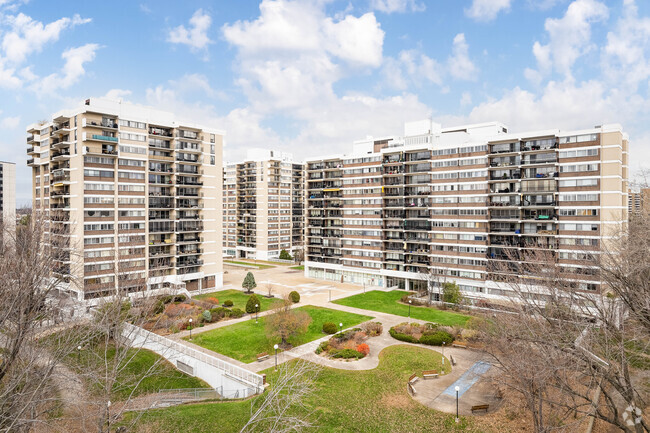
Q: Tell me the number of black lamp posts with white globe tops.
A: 9